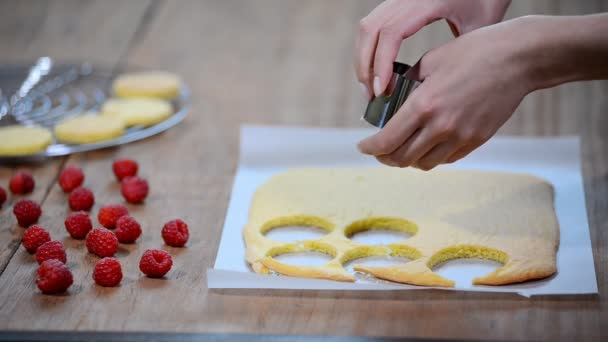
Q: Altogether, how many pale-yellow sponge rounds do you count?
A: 4